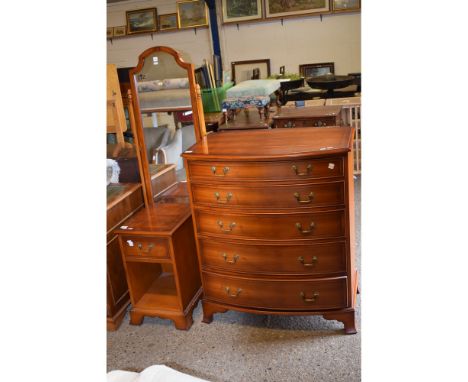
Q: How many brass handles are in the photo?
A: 11